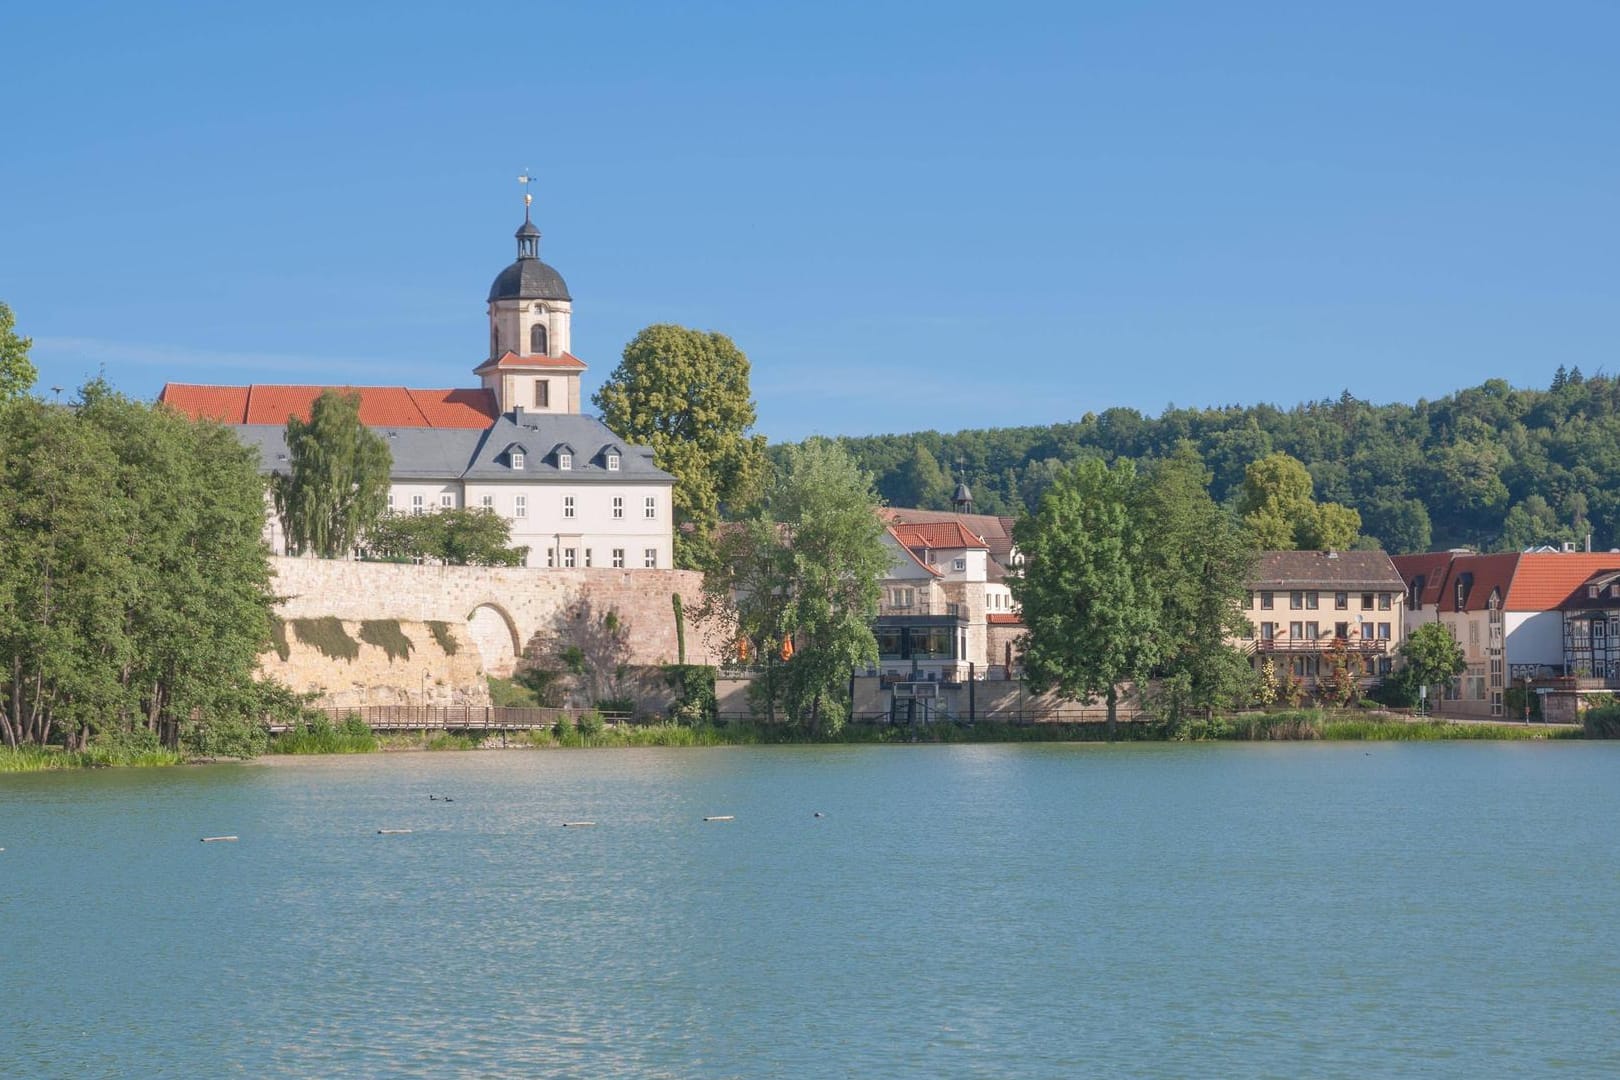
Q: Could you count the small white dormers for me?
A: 3